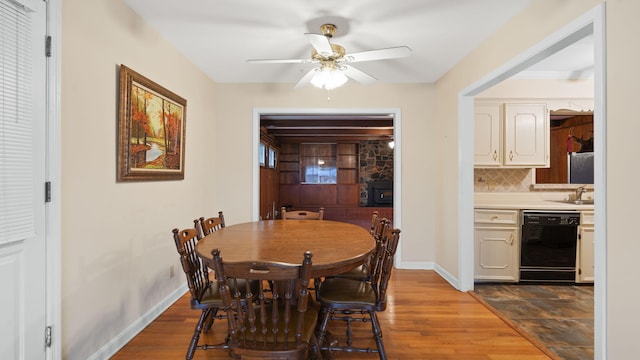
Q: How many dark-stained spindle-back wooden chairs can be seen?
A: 6